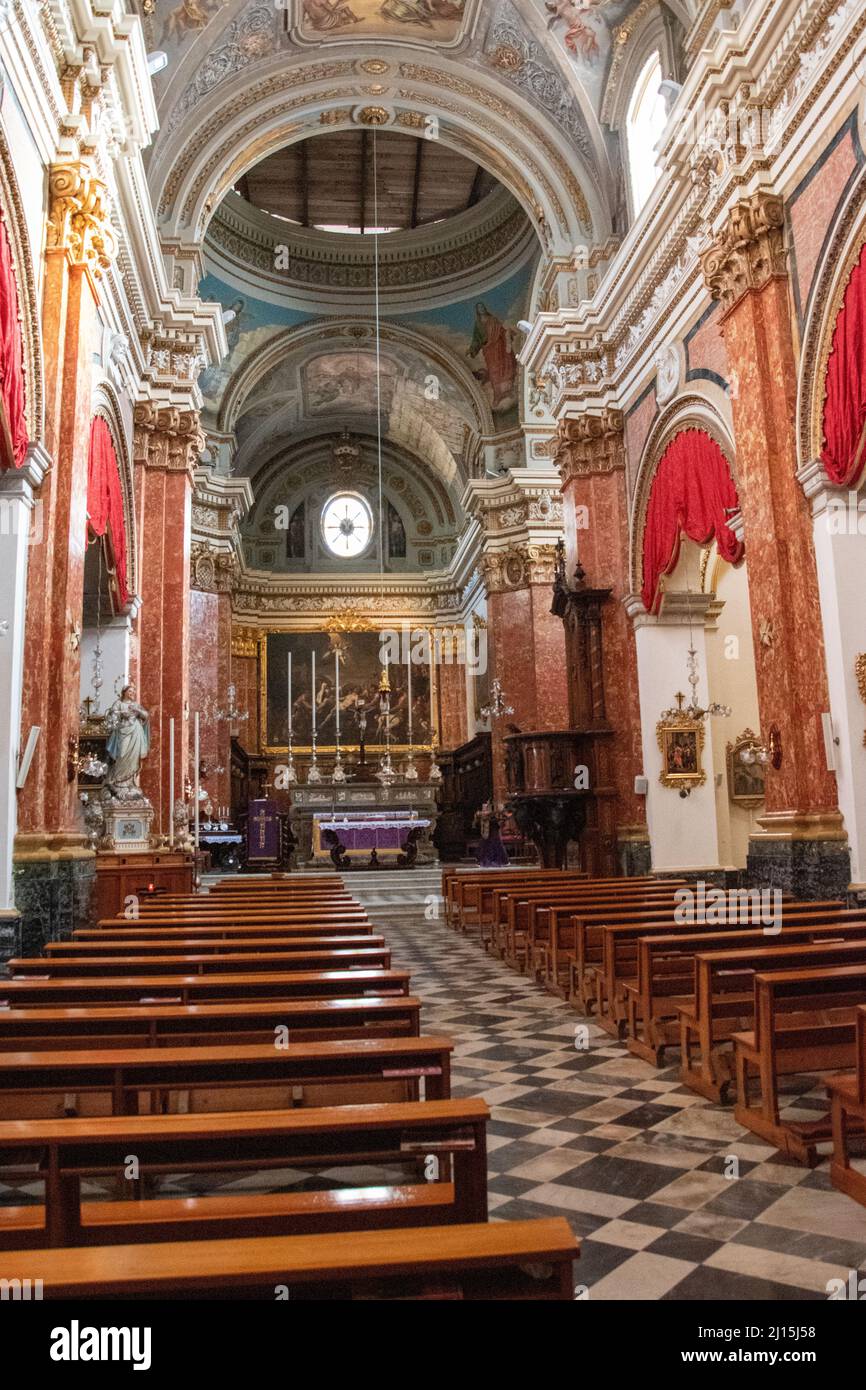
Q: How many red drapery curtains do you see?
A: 4